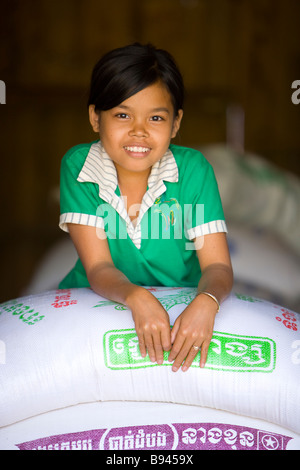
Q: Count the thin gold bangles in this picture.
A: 1